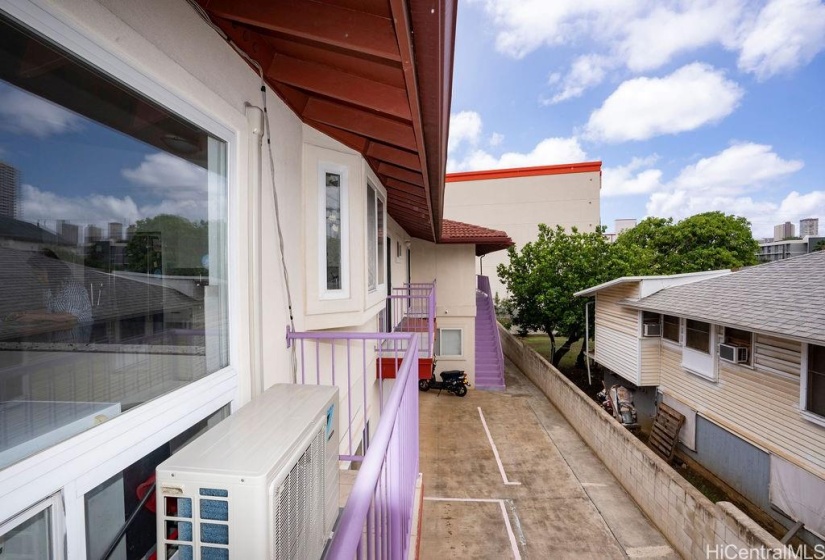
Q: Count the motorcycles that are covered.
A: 0